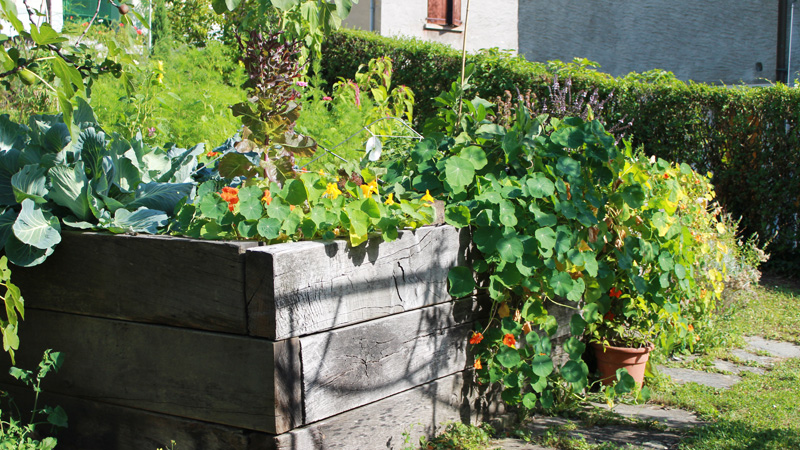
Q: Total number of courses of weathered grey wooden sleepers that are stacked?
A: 3